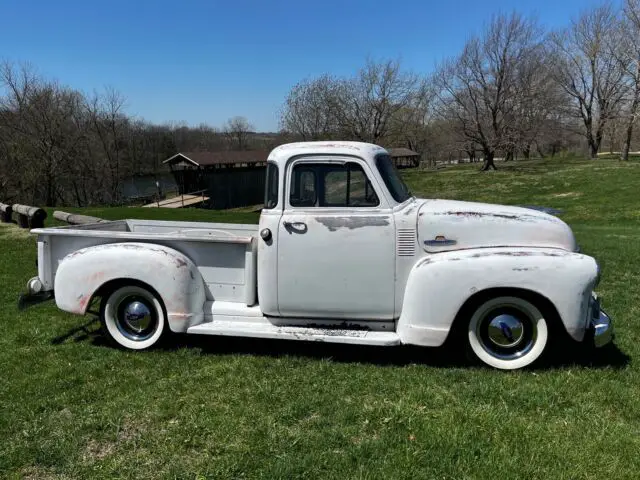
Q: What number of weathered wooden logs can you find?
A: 3